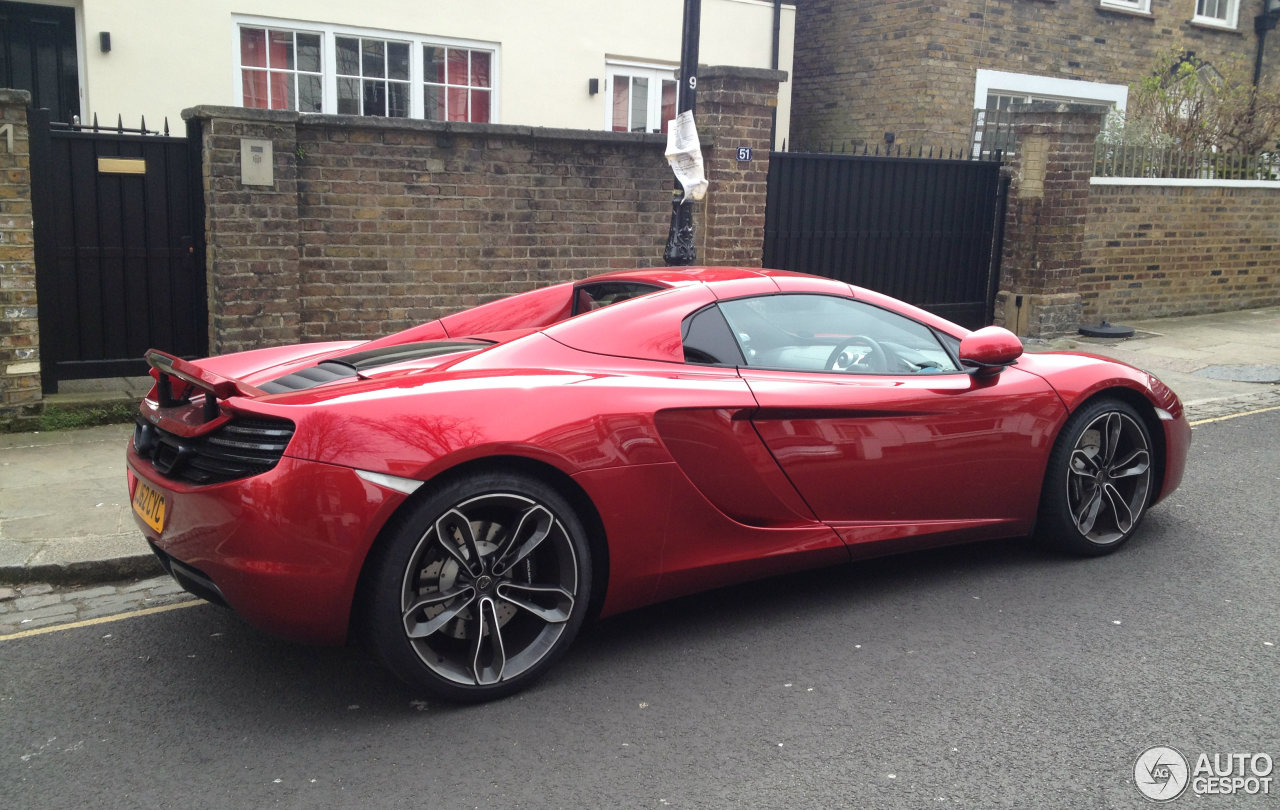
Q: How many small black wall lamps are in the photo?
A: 2